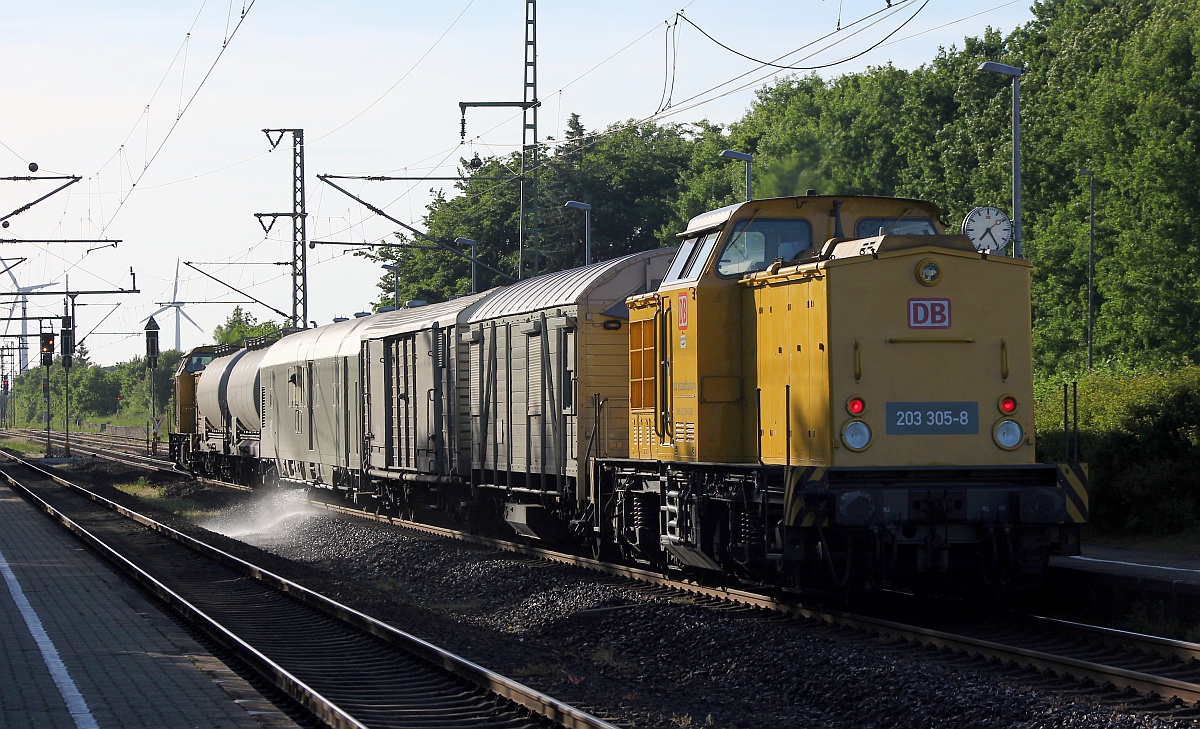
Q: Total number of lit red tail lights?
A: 2